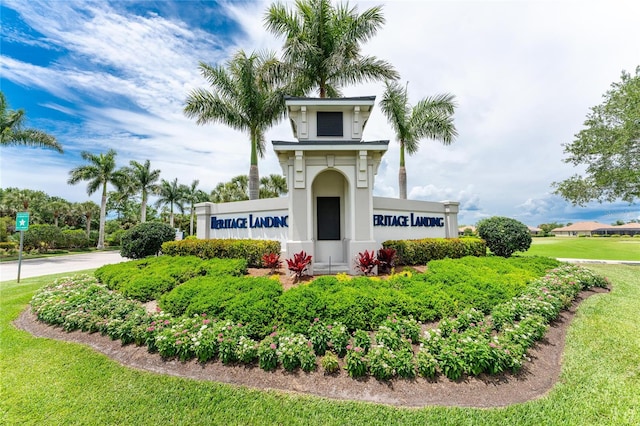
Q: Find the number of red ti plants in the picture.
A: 4